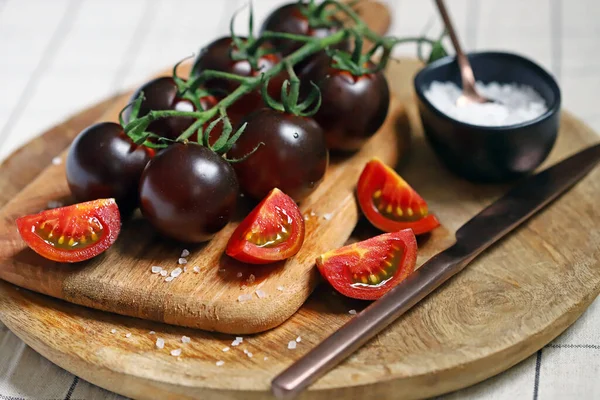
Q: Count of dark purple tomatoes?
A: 7